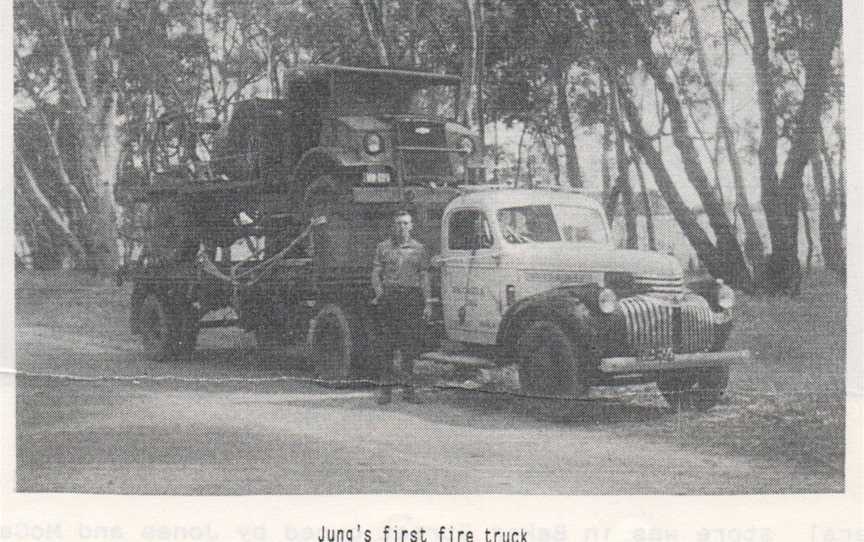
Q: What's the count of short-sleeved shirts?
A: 1